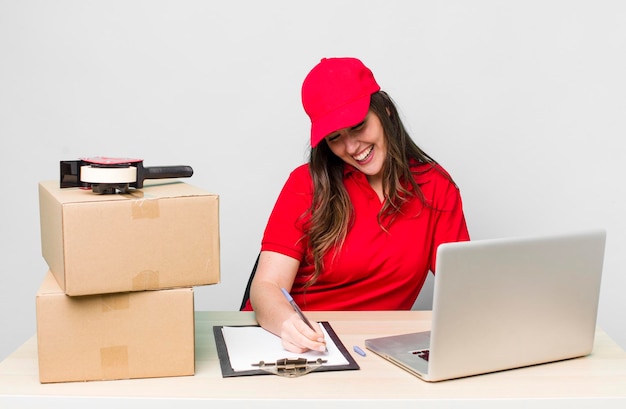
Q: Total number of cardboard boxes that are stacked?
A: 2